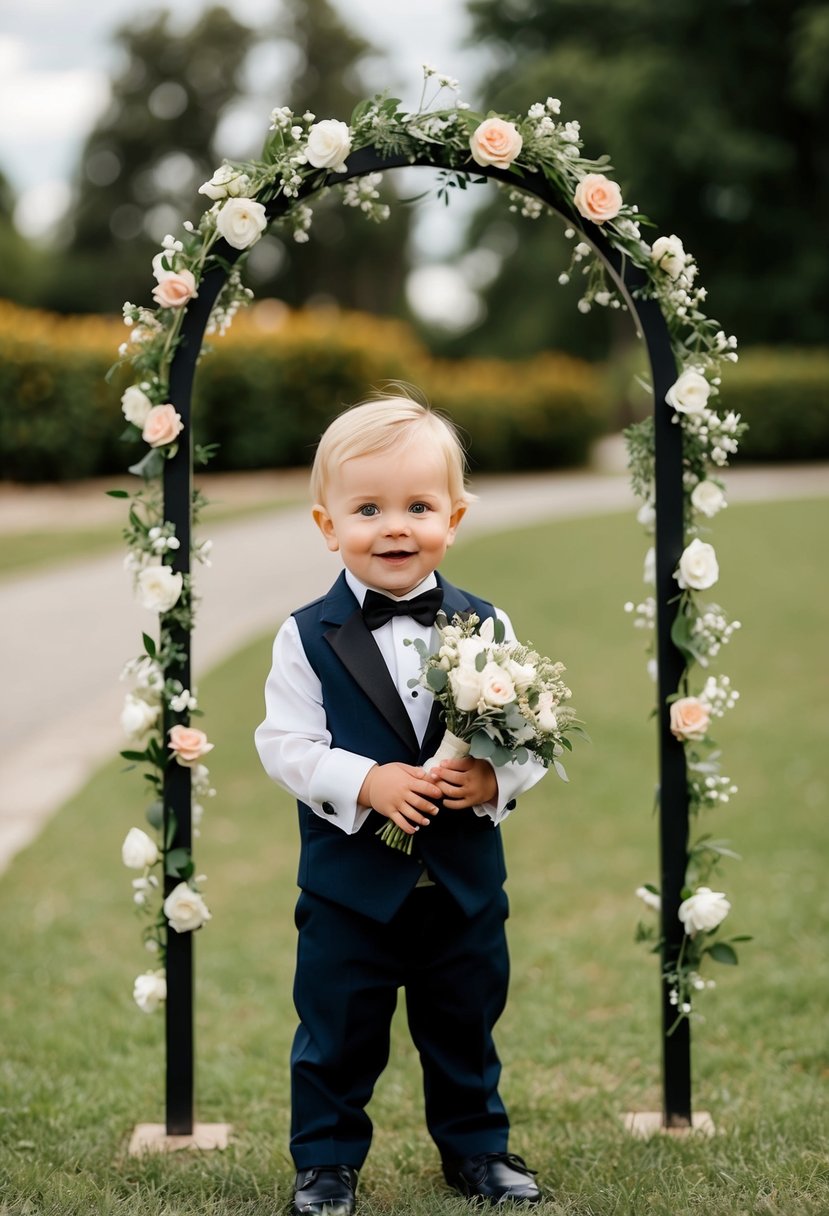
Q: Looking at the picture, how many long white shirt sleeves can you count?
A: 2